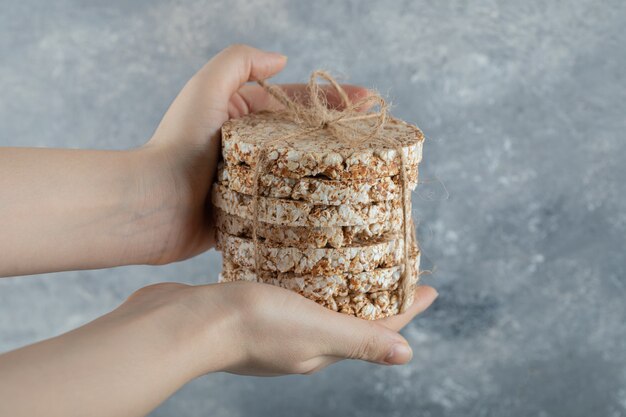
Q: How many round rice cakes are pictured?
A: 7